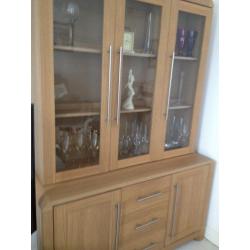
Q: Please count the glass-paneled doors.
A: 3